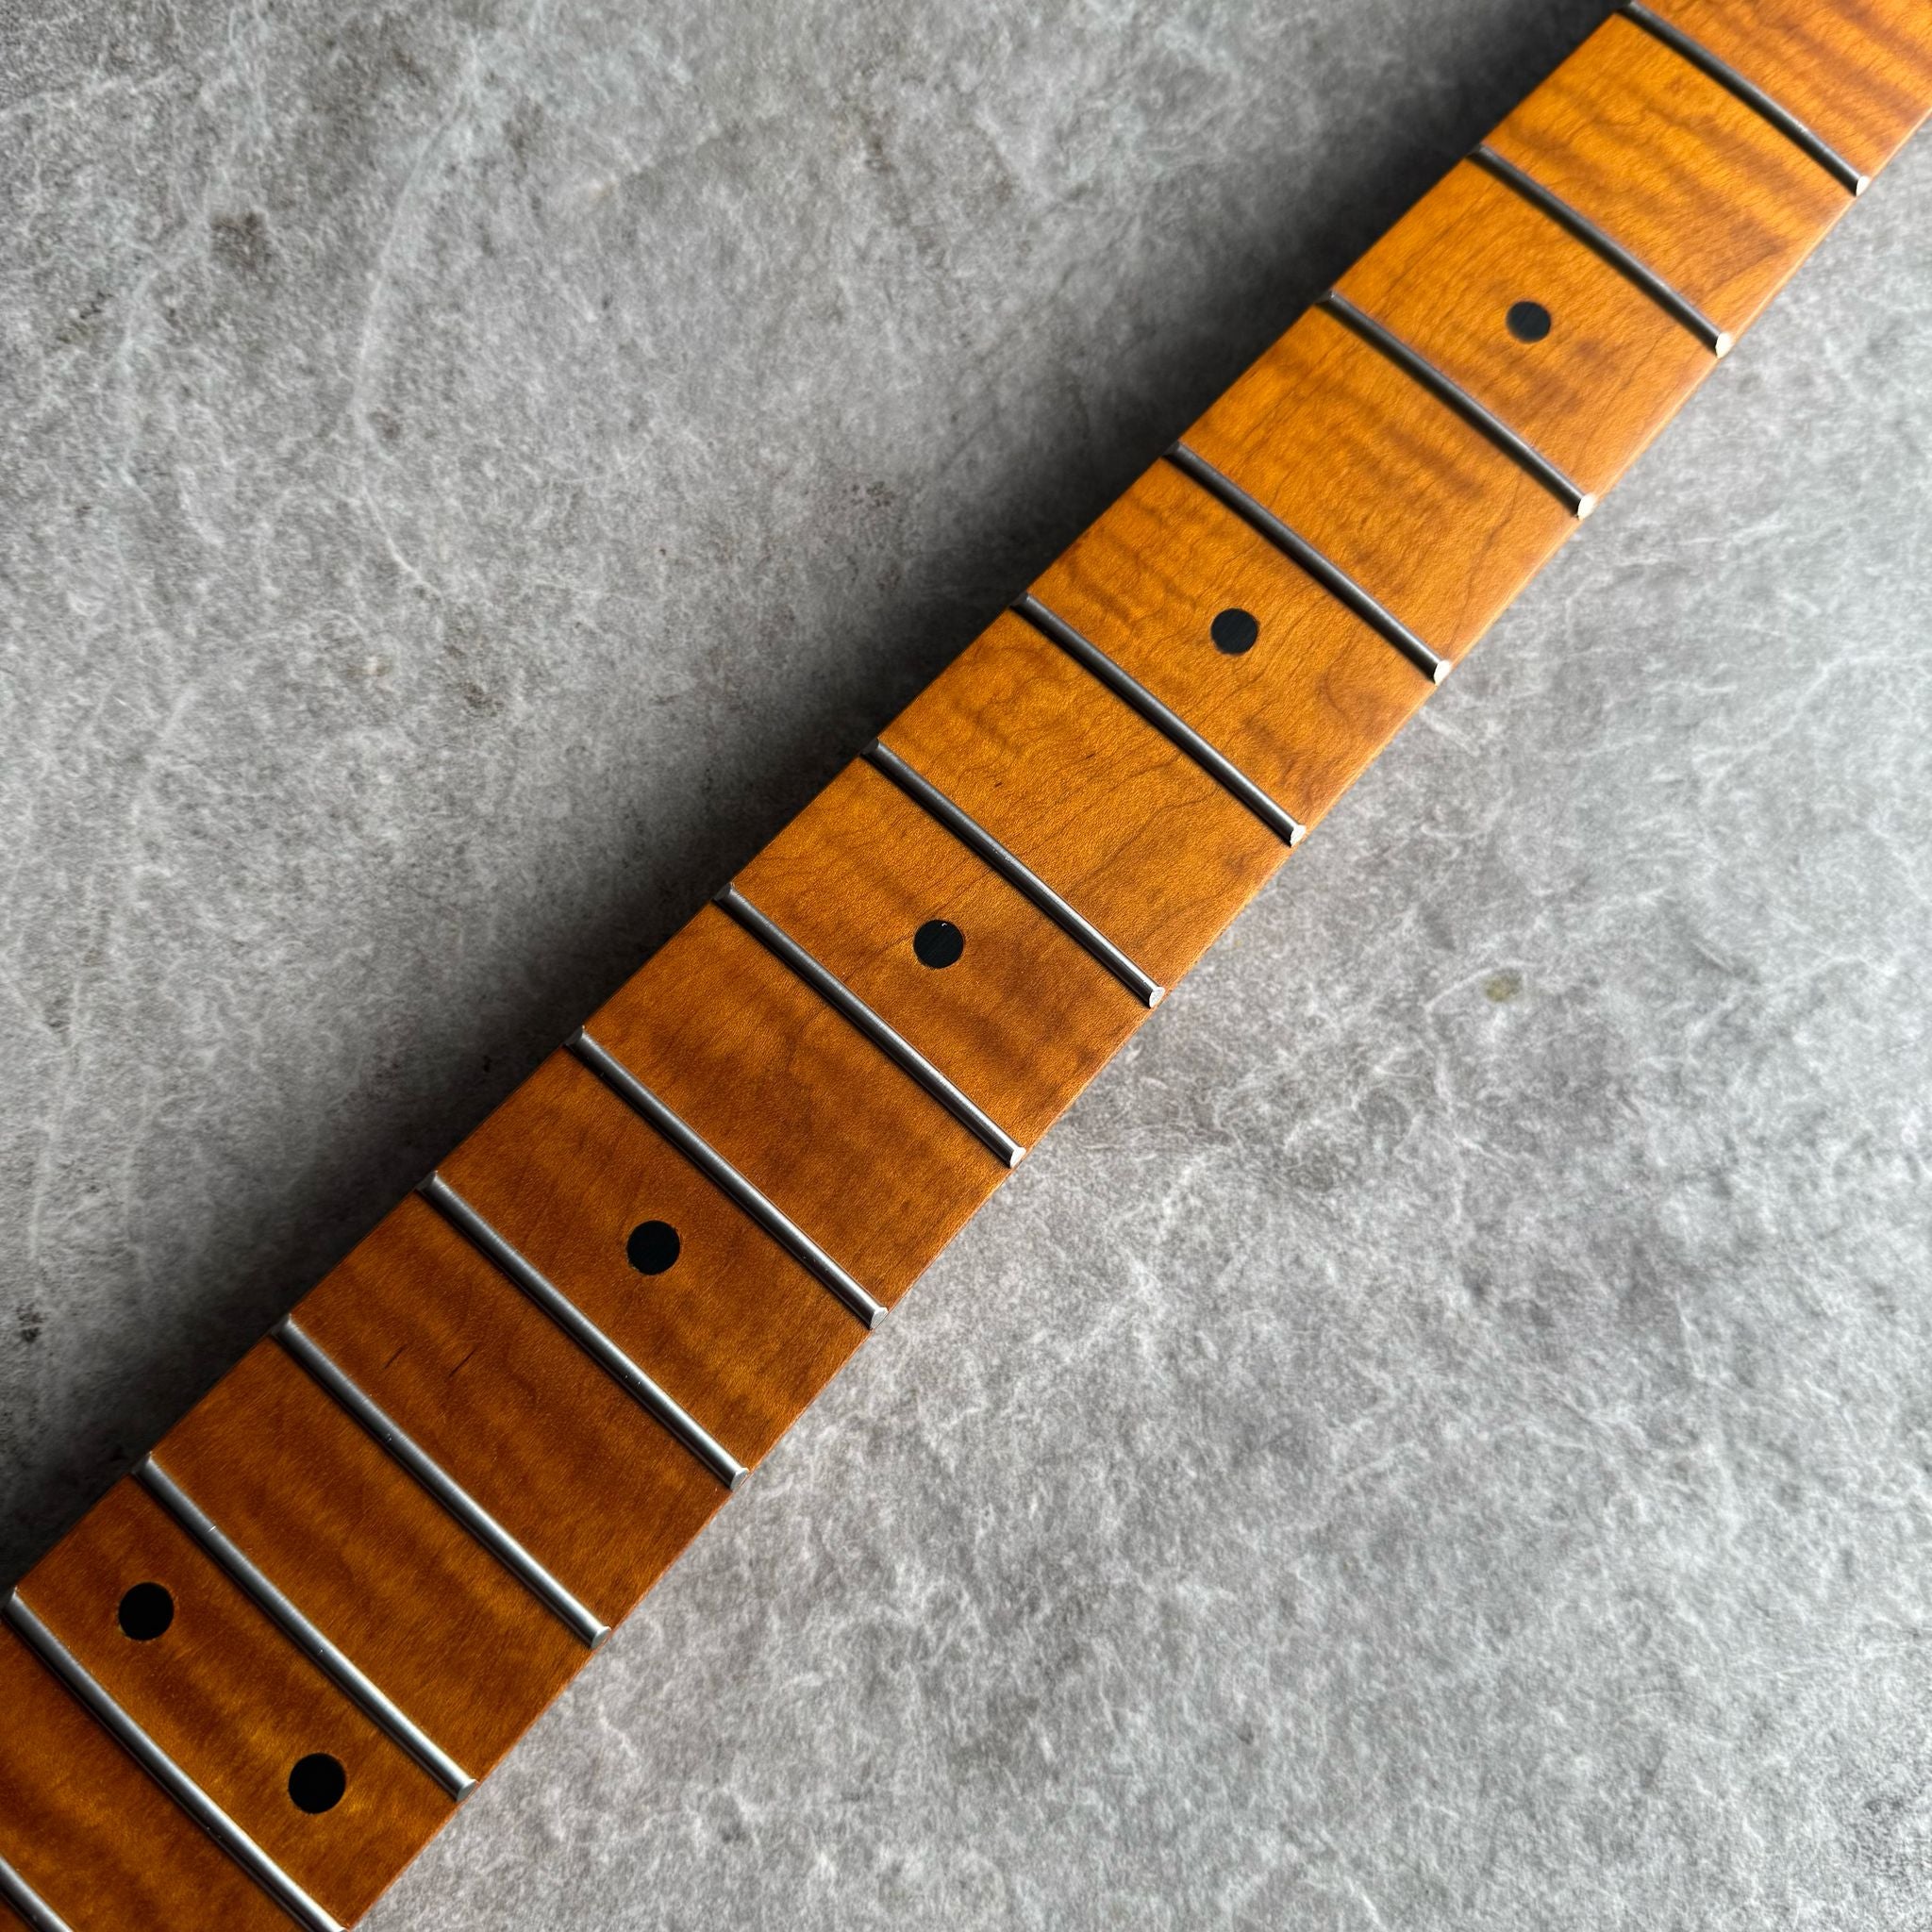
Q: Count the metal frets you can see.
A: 13